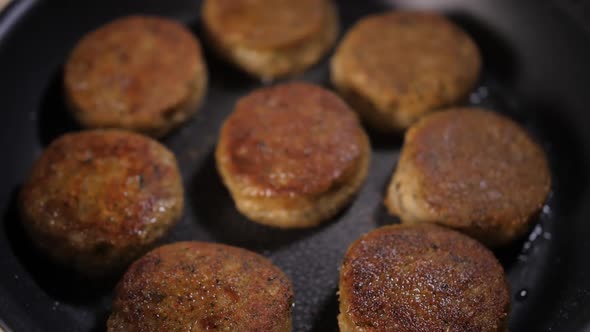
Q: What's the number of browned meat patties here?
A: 8